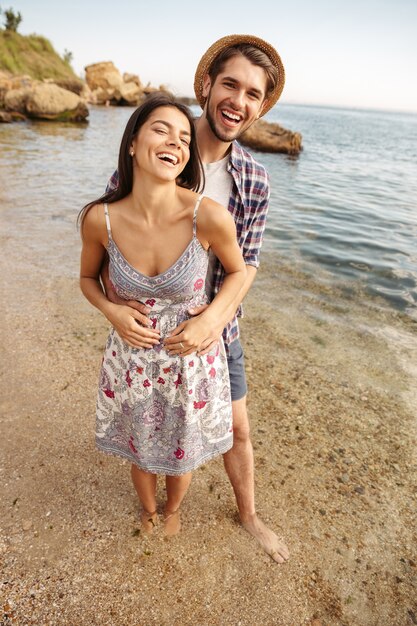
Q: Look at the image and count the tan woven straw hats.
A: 1